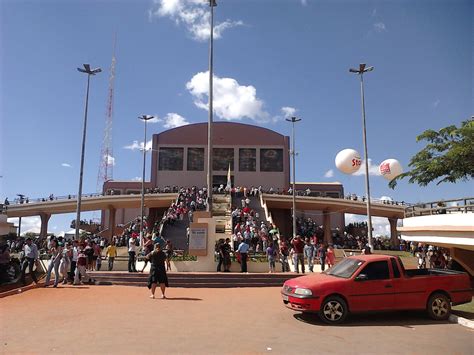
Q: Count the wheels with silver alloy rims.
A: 2